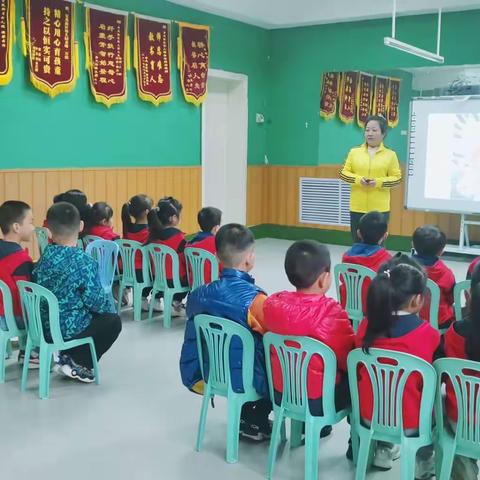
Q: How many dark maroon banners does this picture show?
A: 10